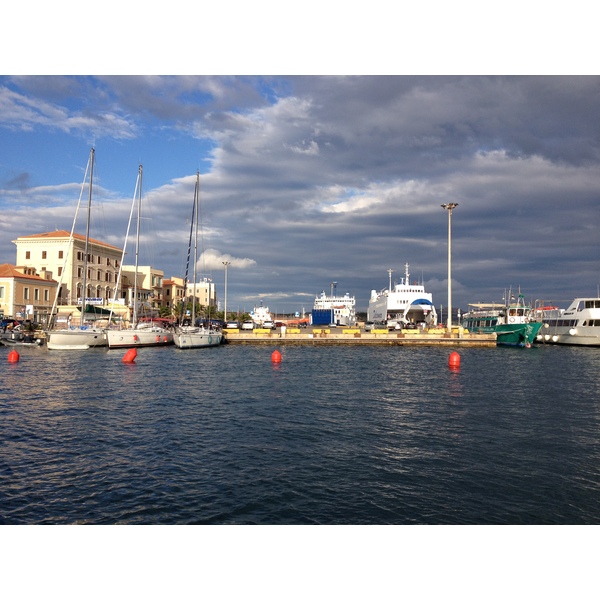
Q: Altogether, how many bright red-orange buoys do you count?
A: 4